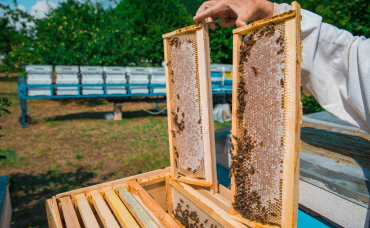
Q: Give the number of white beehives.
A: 6